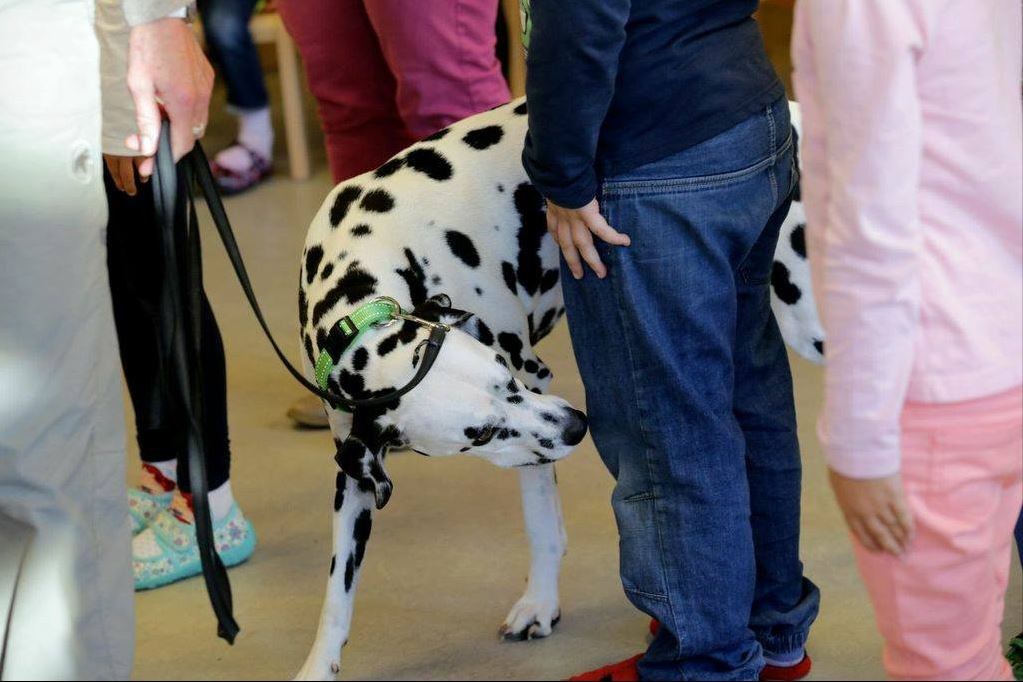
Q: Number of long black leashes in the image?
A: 1